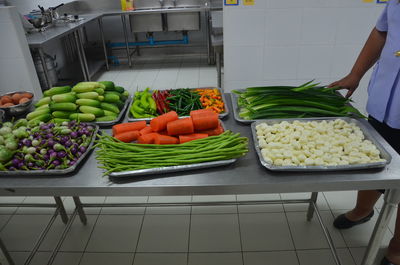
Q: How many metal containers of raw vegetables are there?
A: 6